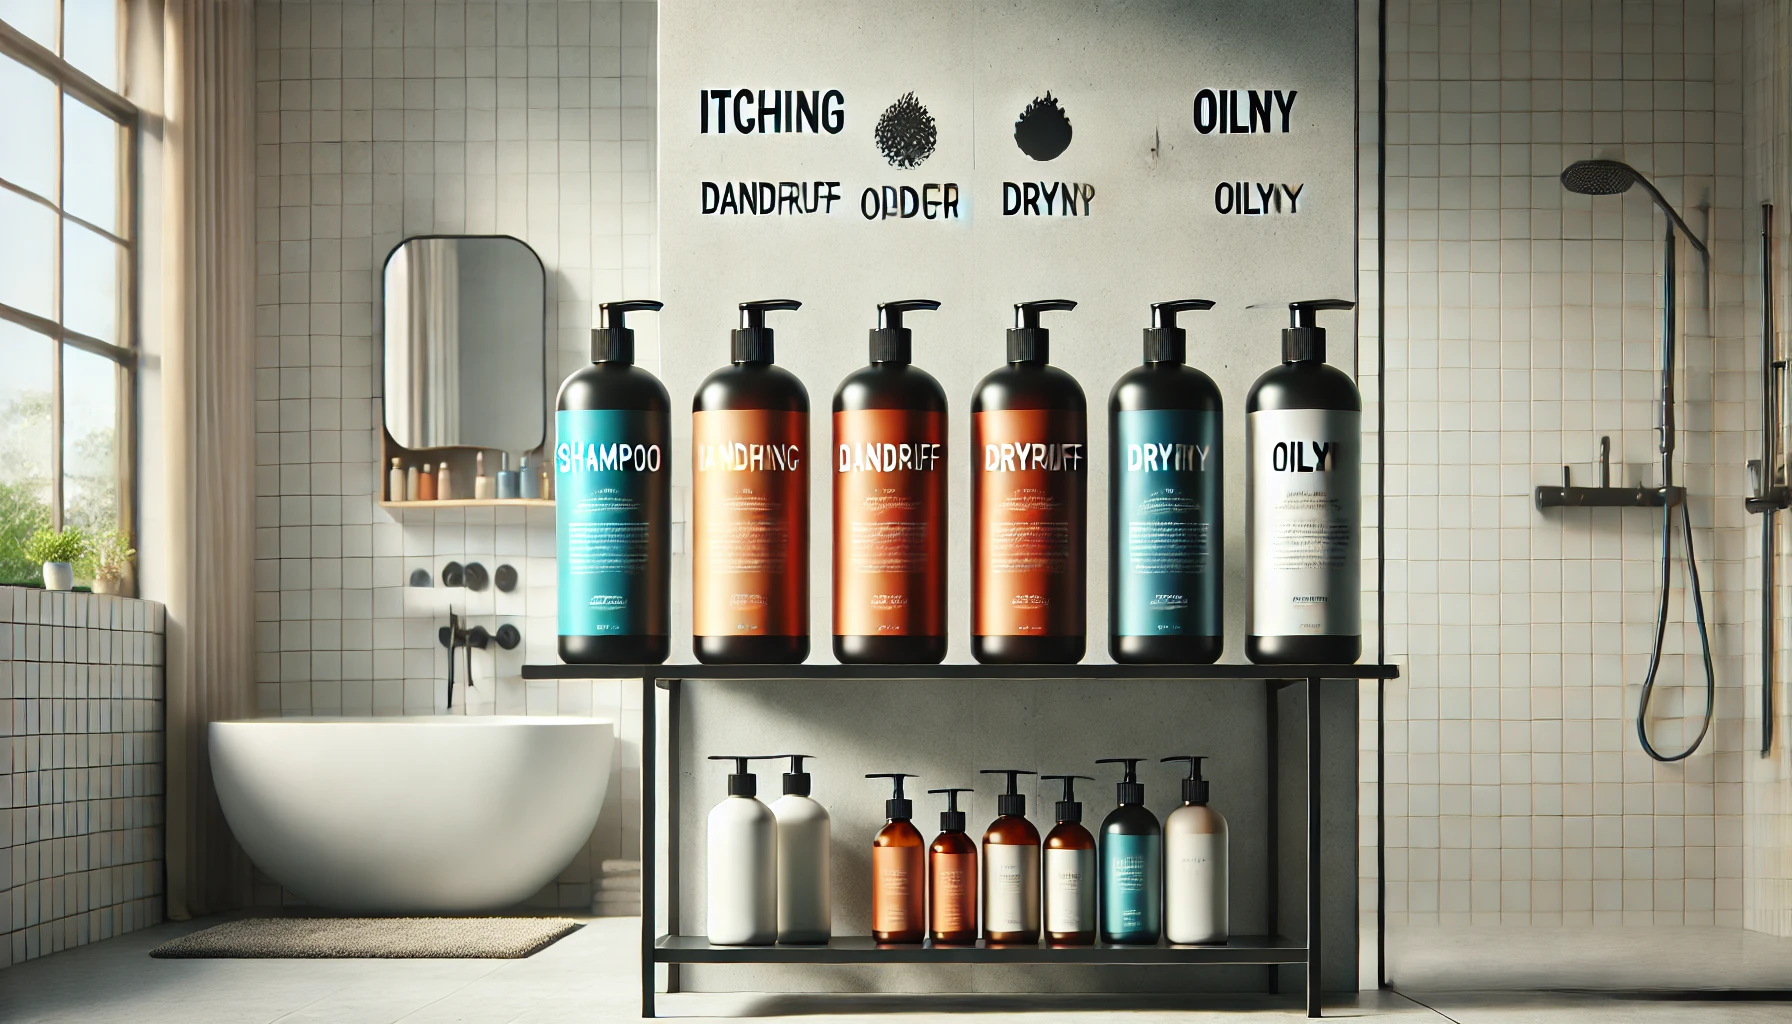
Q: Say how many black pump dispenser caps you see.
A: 14